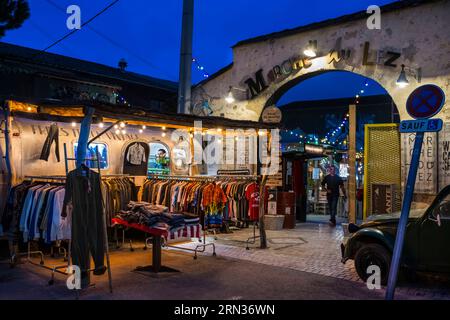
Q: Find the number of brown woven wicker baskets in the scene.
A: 0